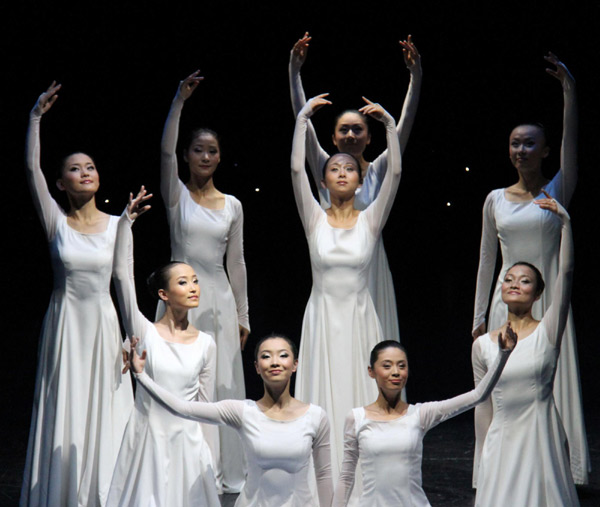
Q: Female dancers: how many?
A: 9